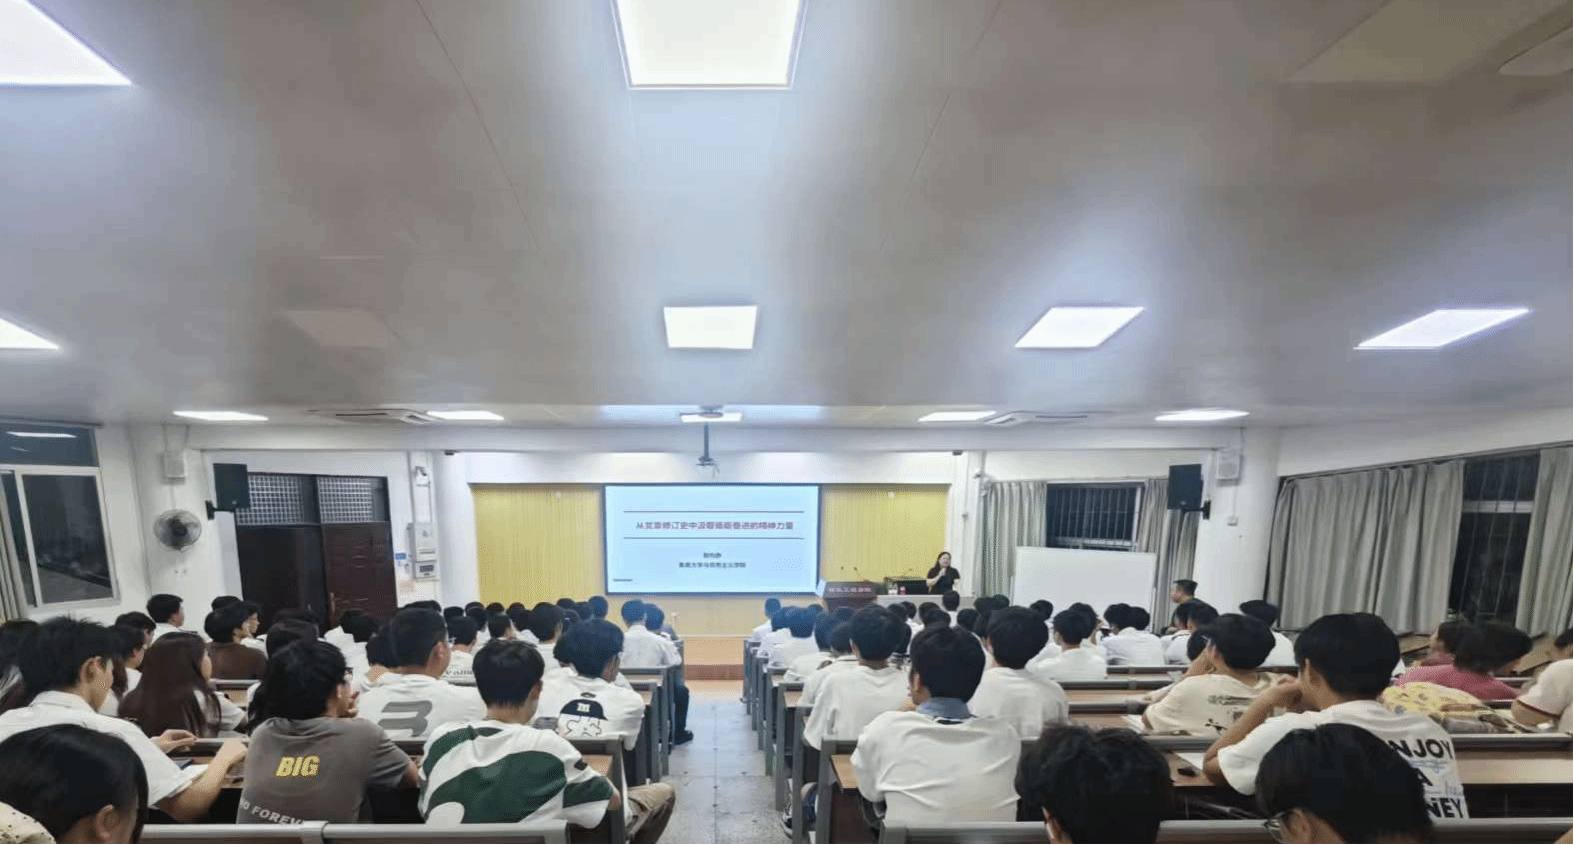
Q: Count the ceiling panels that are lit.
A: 11